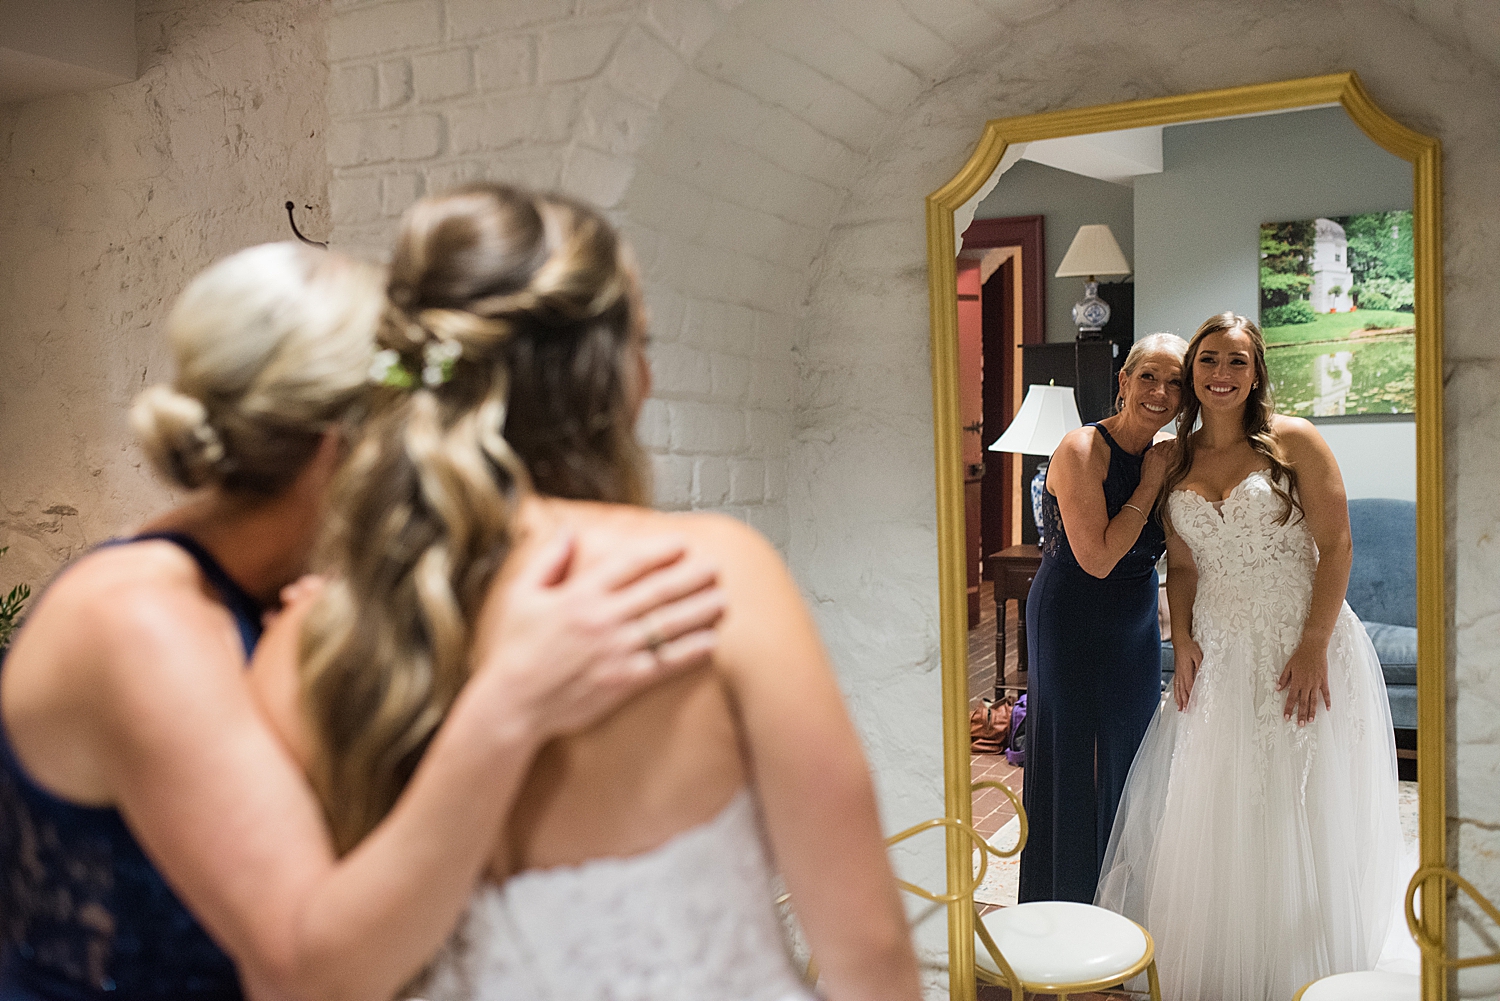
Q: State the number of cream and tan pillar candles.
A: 0